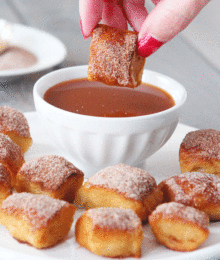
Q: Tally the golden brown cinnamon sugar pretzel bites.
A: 11